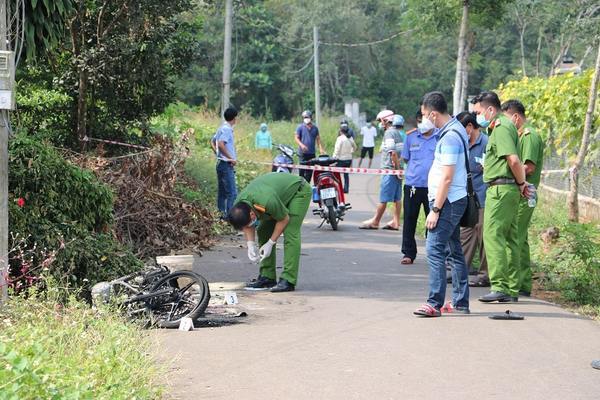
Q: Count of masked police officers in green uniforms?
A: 3